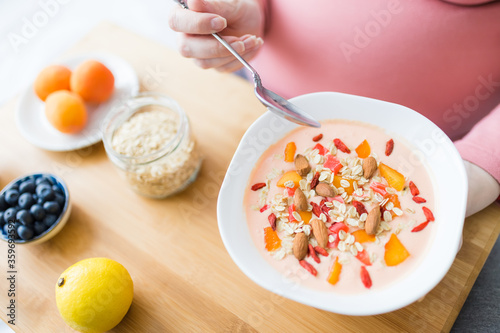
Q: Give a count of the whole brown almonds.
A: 7